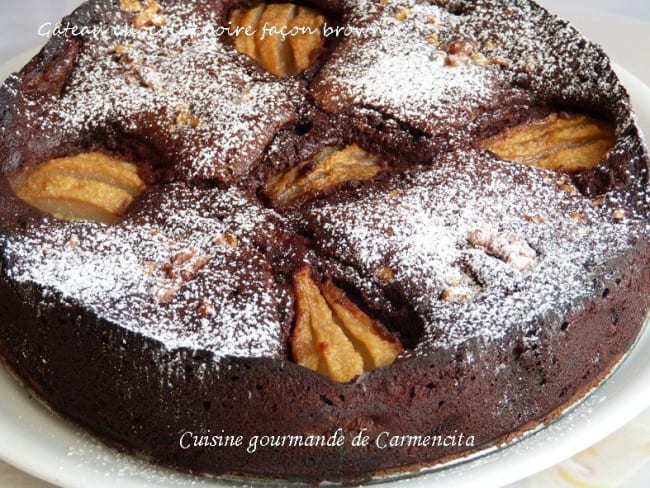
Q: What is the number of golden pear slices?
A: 5